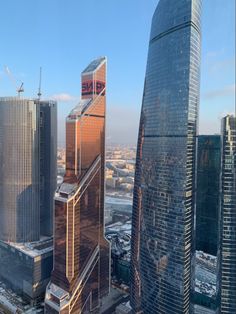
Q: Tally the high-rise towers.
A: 5